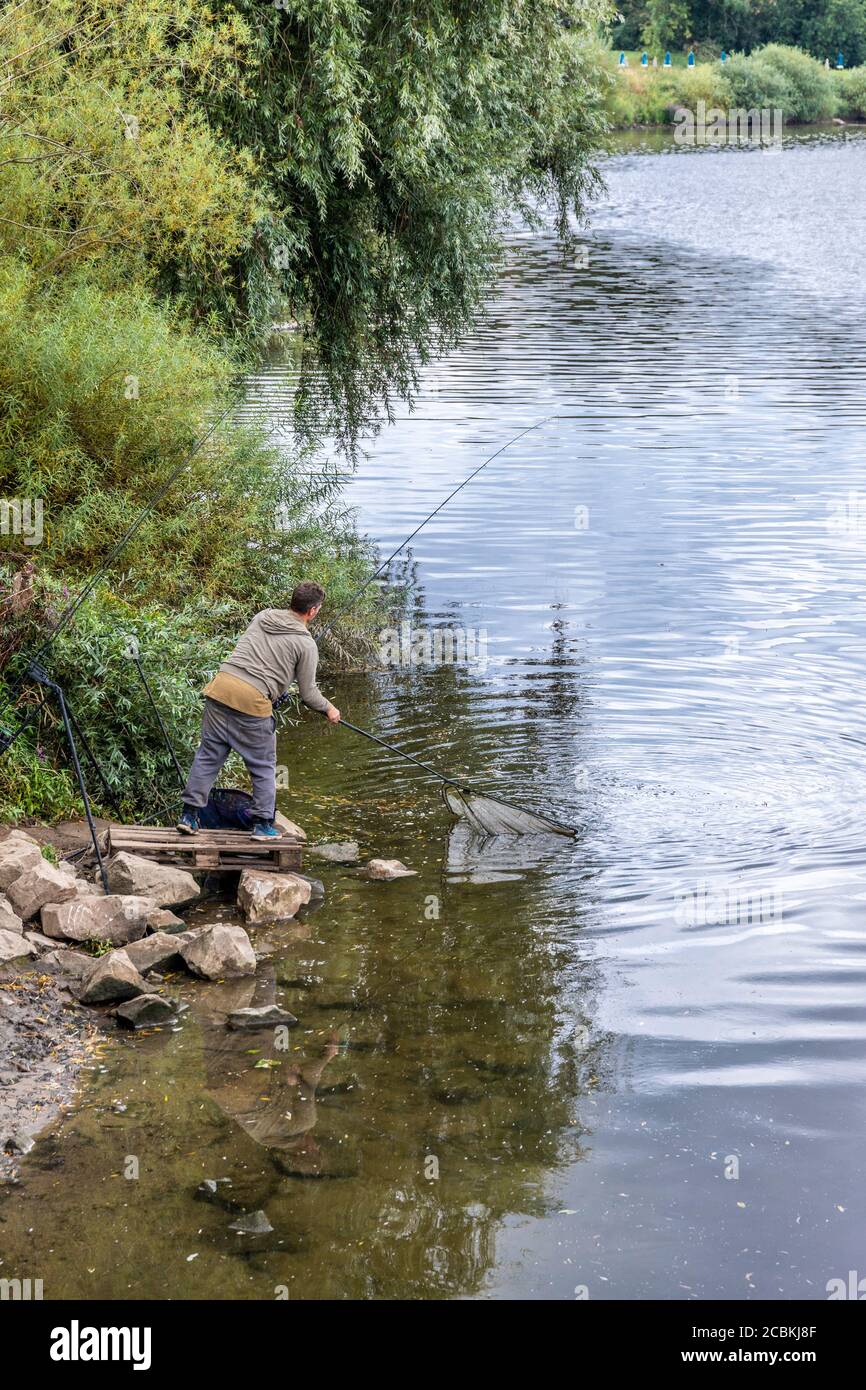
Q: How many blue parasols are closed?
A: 6